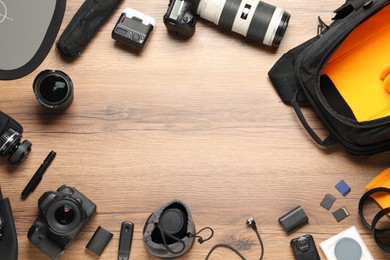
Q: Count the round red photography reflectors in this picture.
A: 0